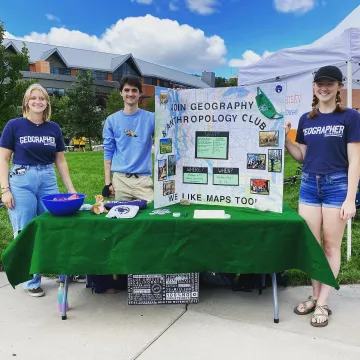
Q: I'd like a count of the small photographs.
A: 8